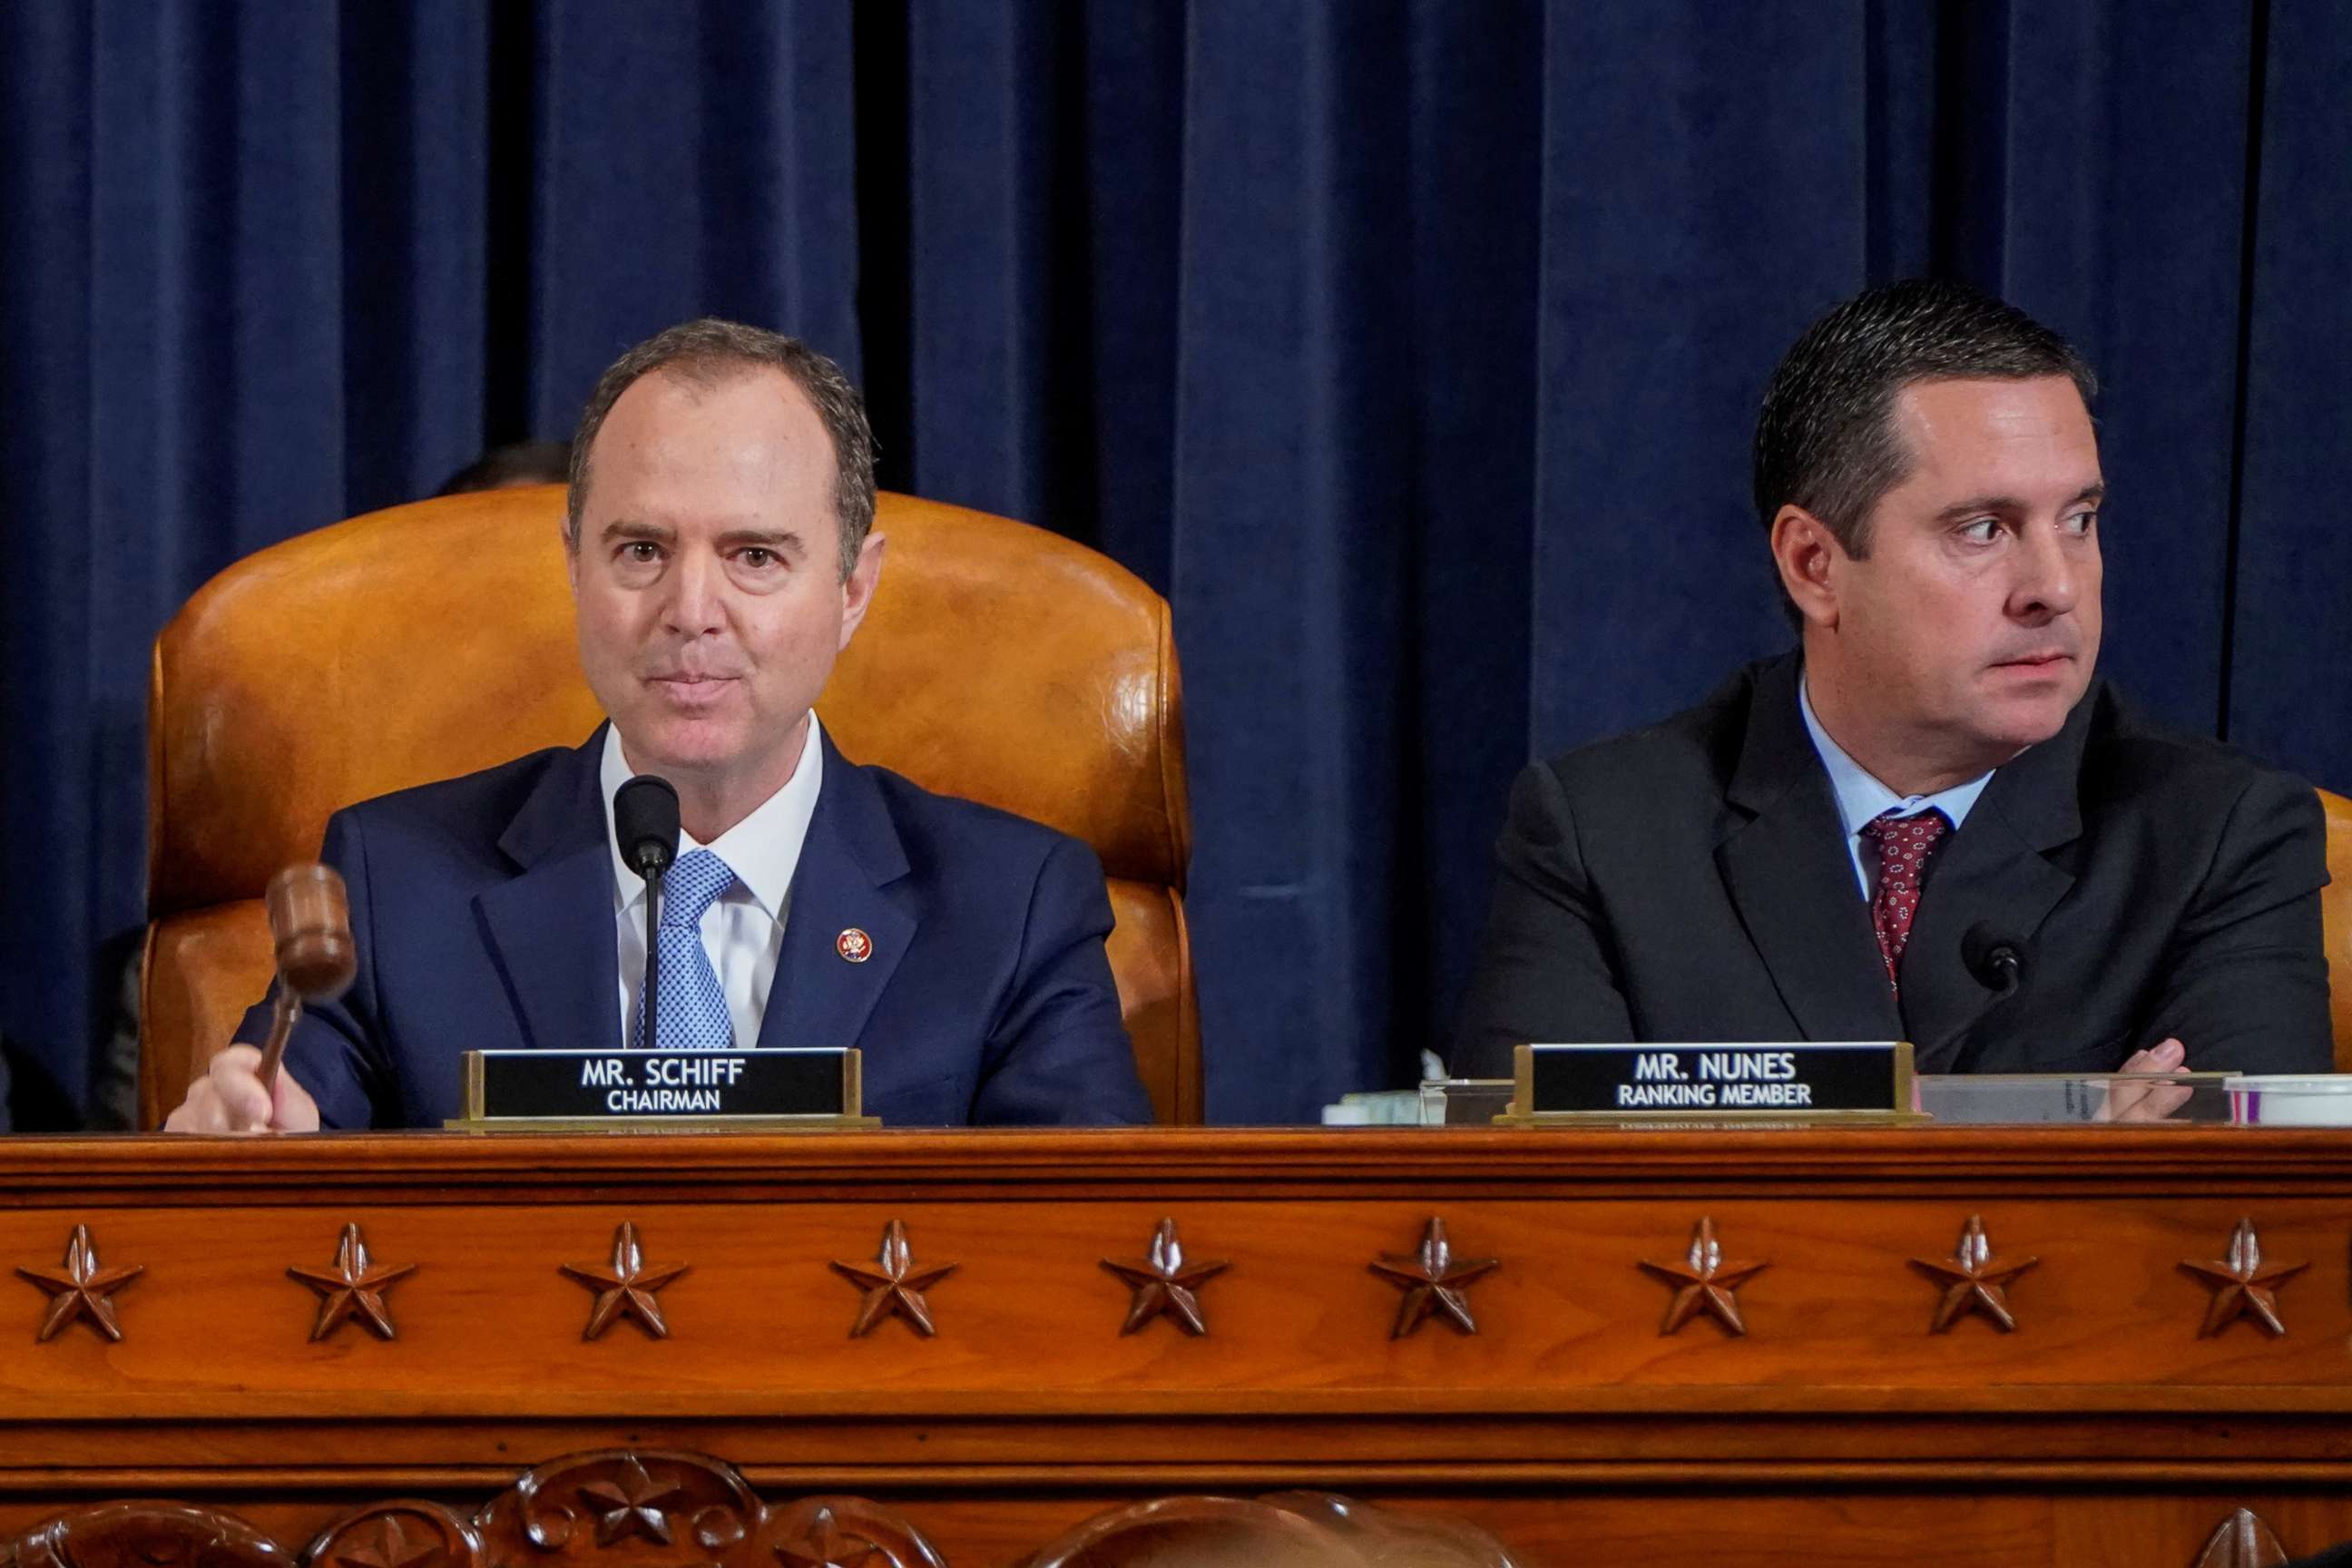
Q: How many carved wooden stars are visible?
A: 12